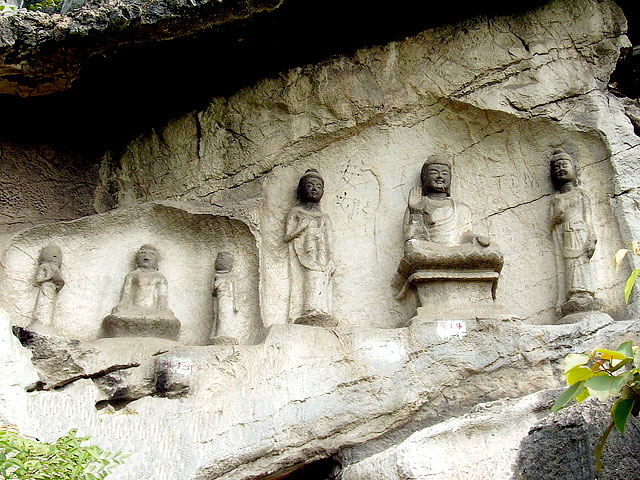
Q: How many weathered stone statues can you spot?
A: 6